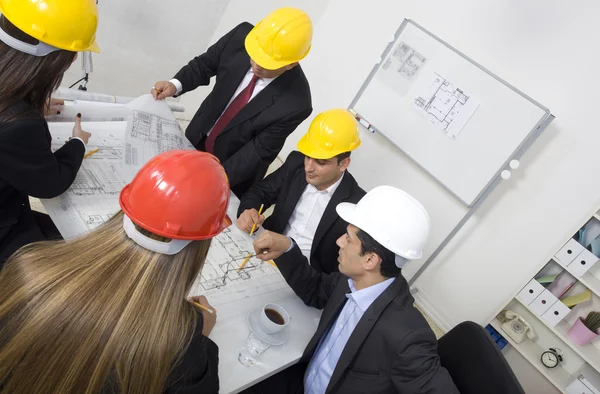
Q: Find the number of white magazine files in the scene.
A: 5